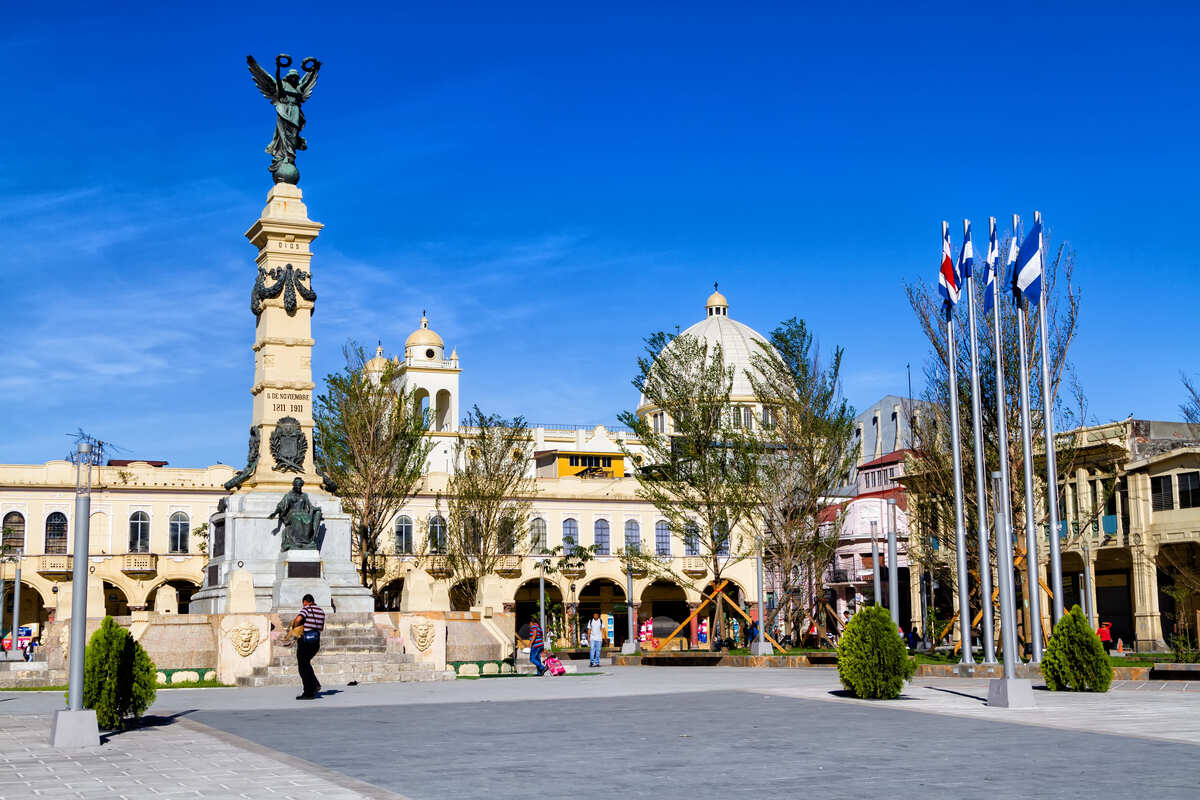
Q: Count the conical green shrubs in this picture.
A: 3